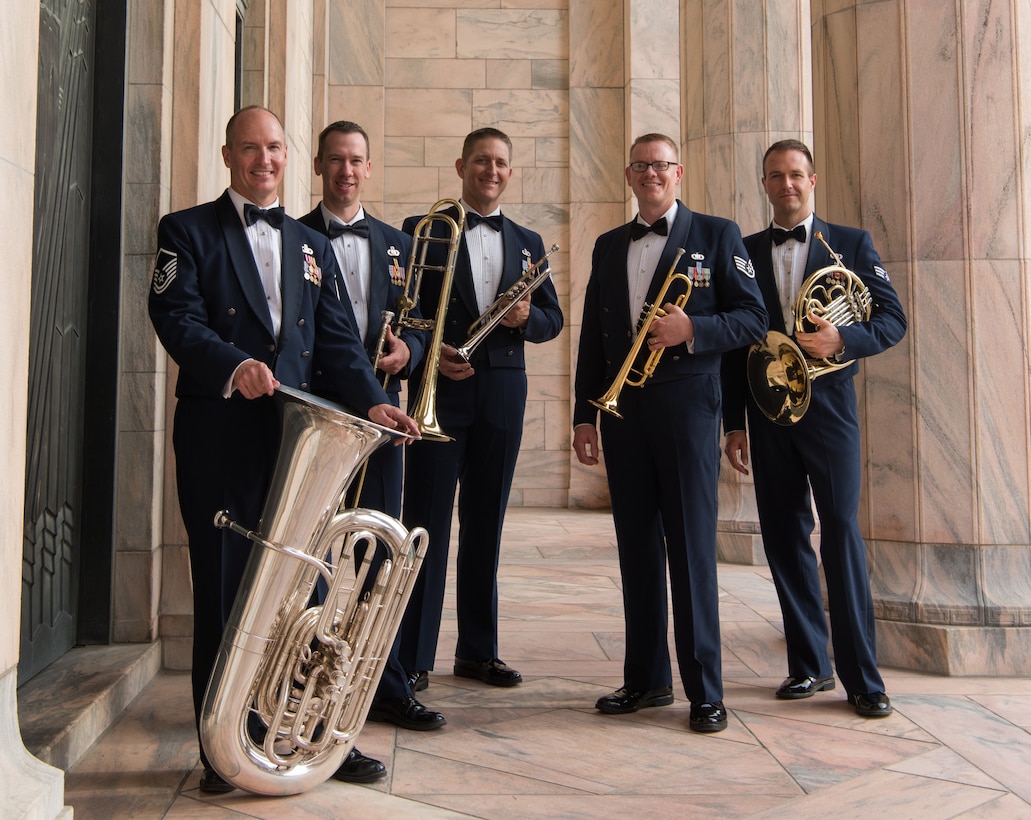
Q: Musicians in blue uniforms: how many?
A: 5